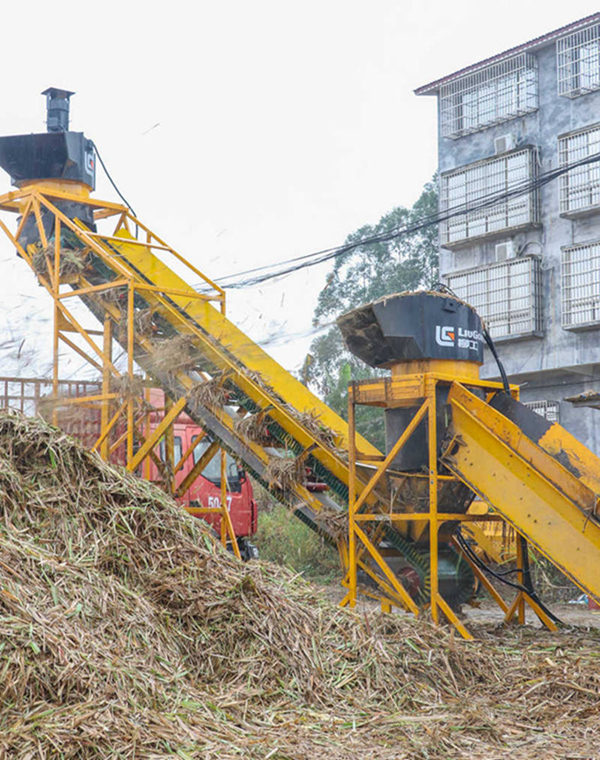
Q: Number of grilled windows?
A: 7